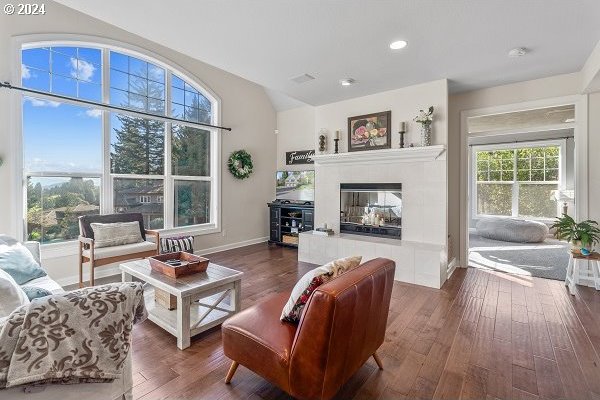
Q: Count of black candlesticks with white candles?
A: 2